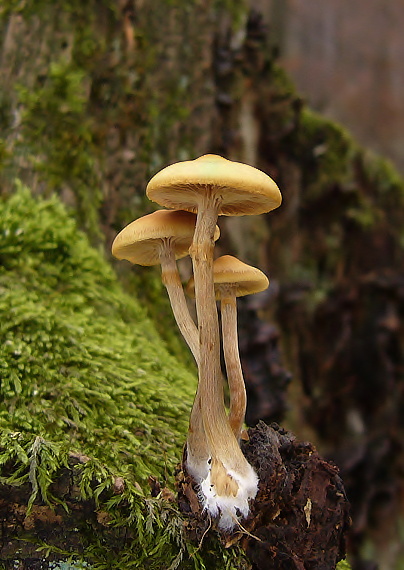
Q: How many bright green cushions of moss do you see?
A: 1